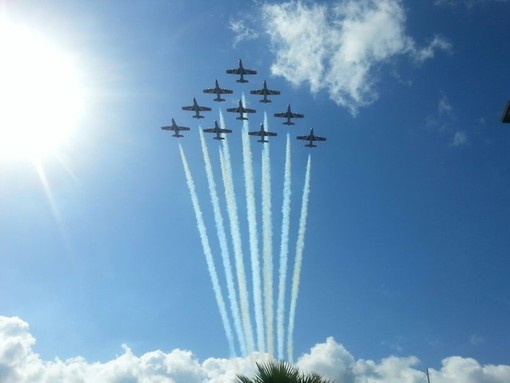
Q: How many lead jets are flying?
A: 1